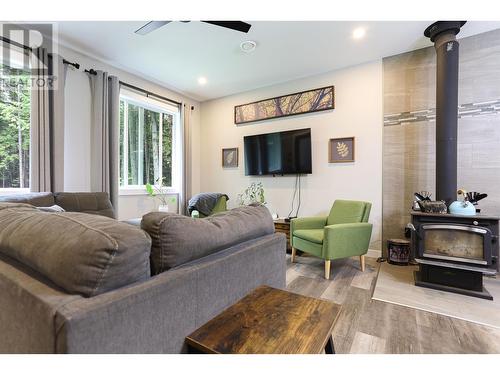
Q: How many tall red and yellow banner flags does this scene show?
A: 0